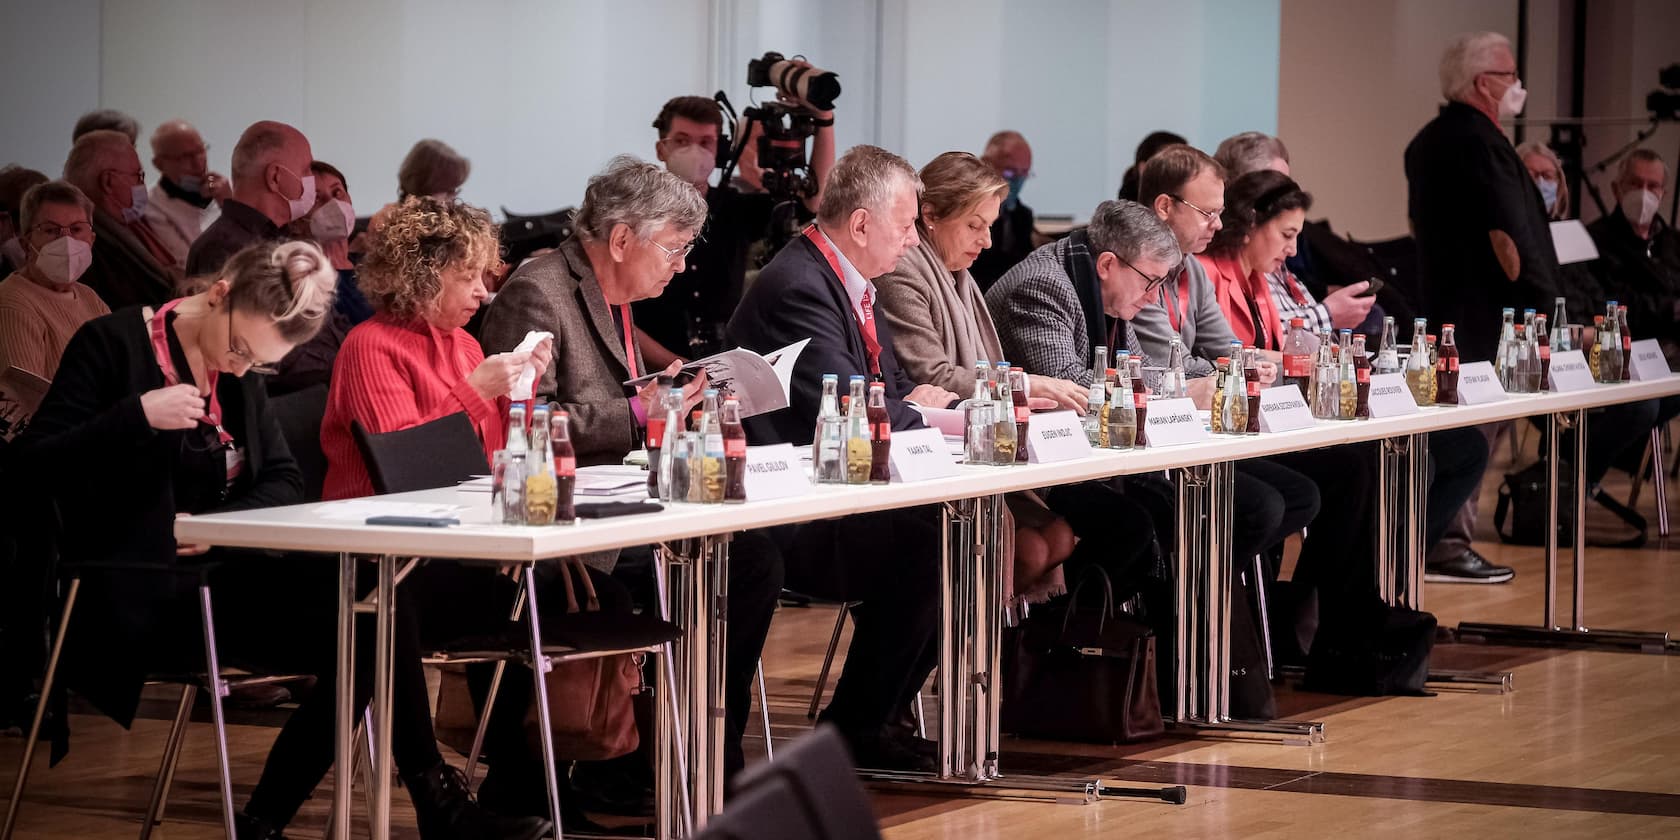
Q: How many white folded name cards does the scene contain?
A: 9